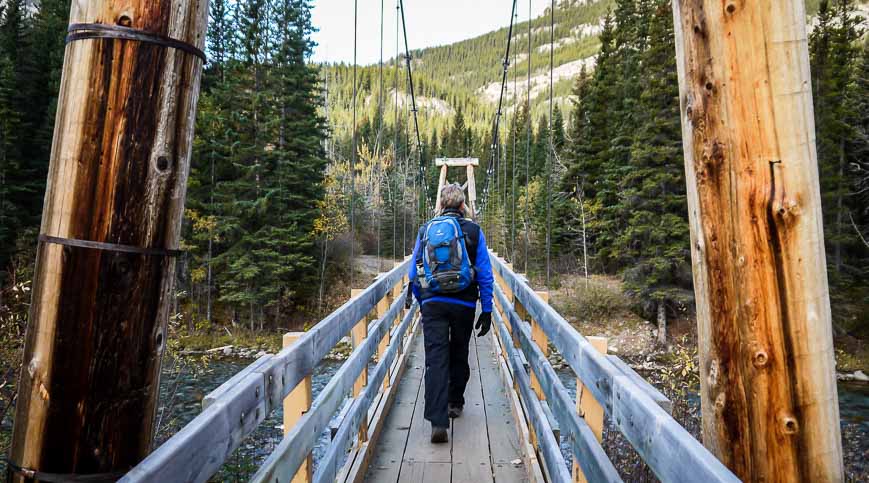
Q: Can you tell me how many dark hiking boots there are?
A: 2